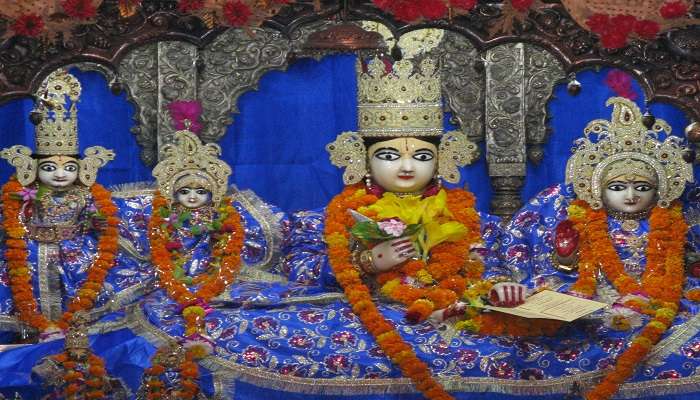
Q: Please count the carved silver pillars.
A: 2